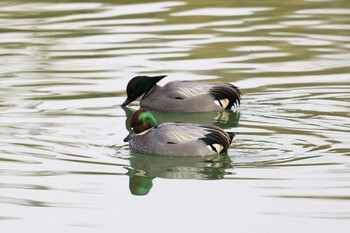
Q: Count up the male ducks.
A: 2